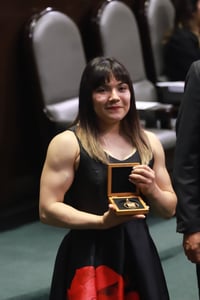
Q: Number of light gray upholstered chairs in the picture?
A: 3